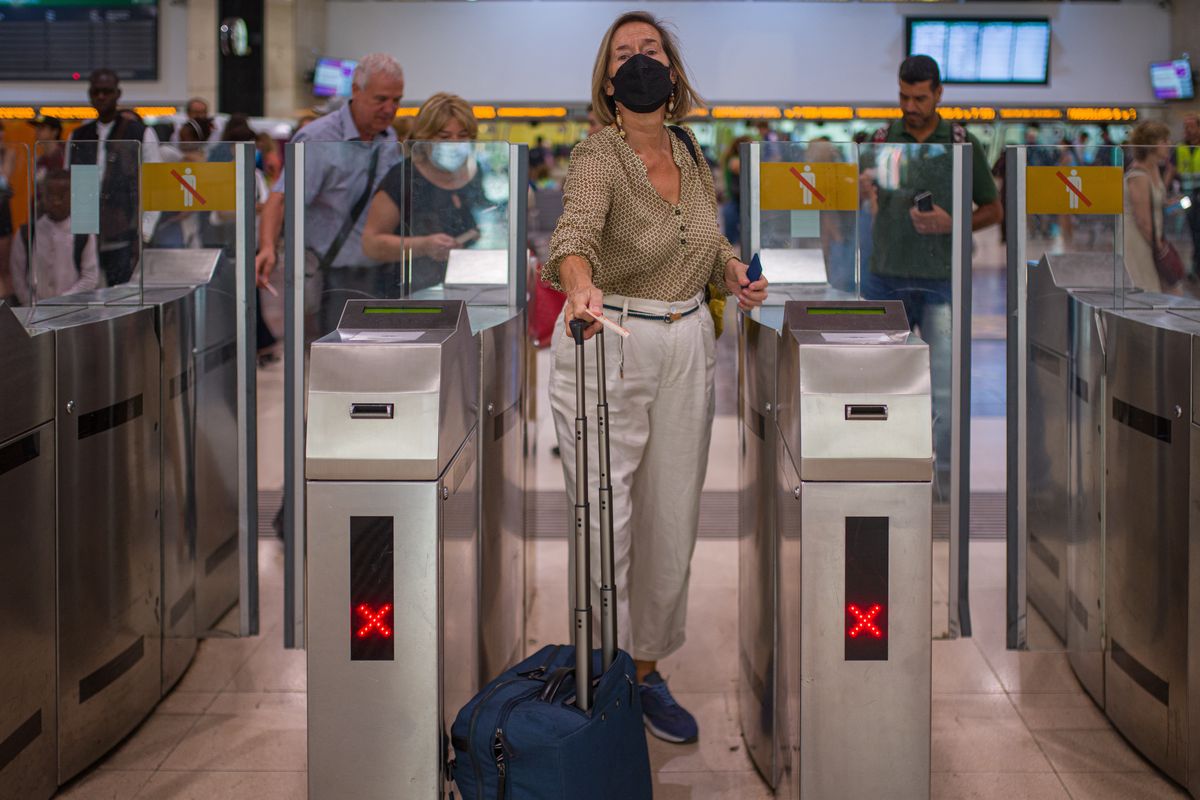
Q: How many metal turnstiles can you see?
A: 4